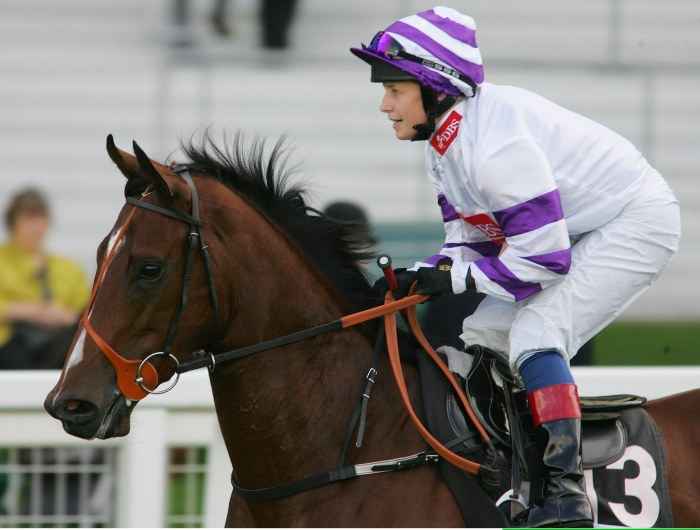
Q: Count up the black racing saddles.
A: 1